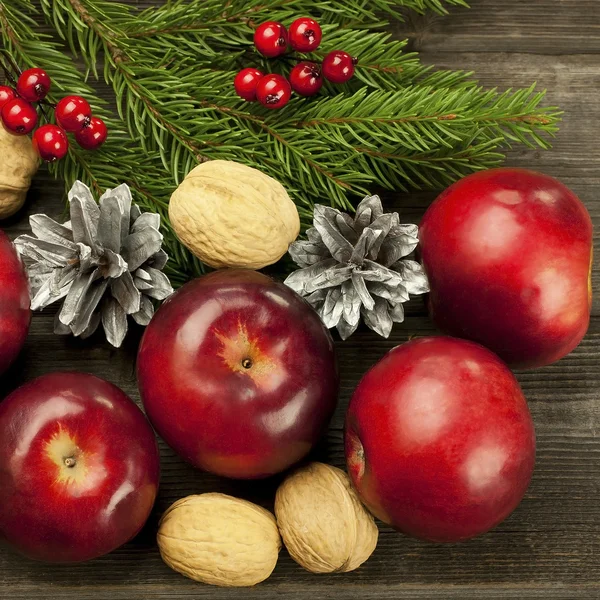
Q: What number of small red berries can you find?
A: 12